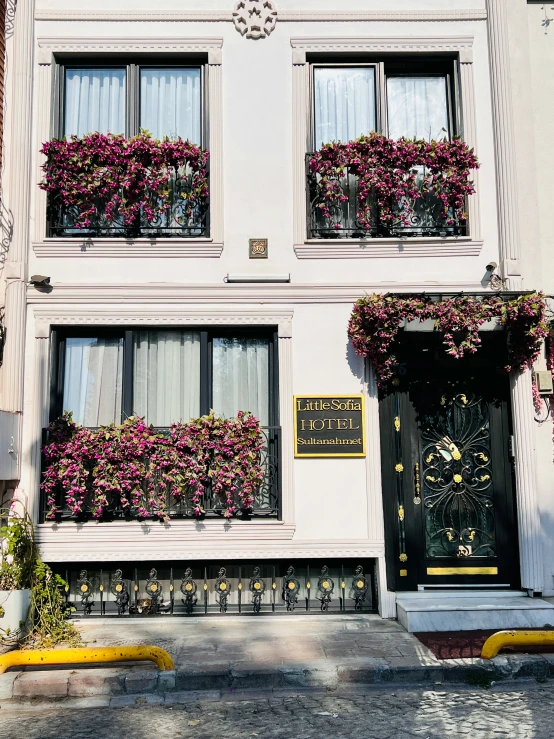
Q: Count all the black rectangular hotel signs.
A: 1